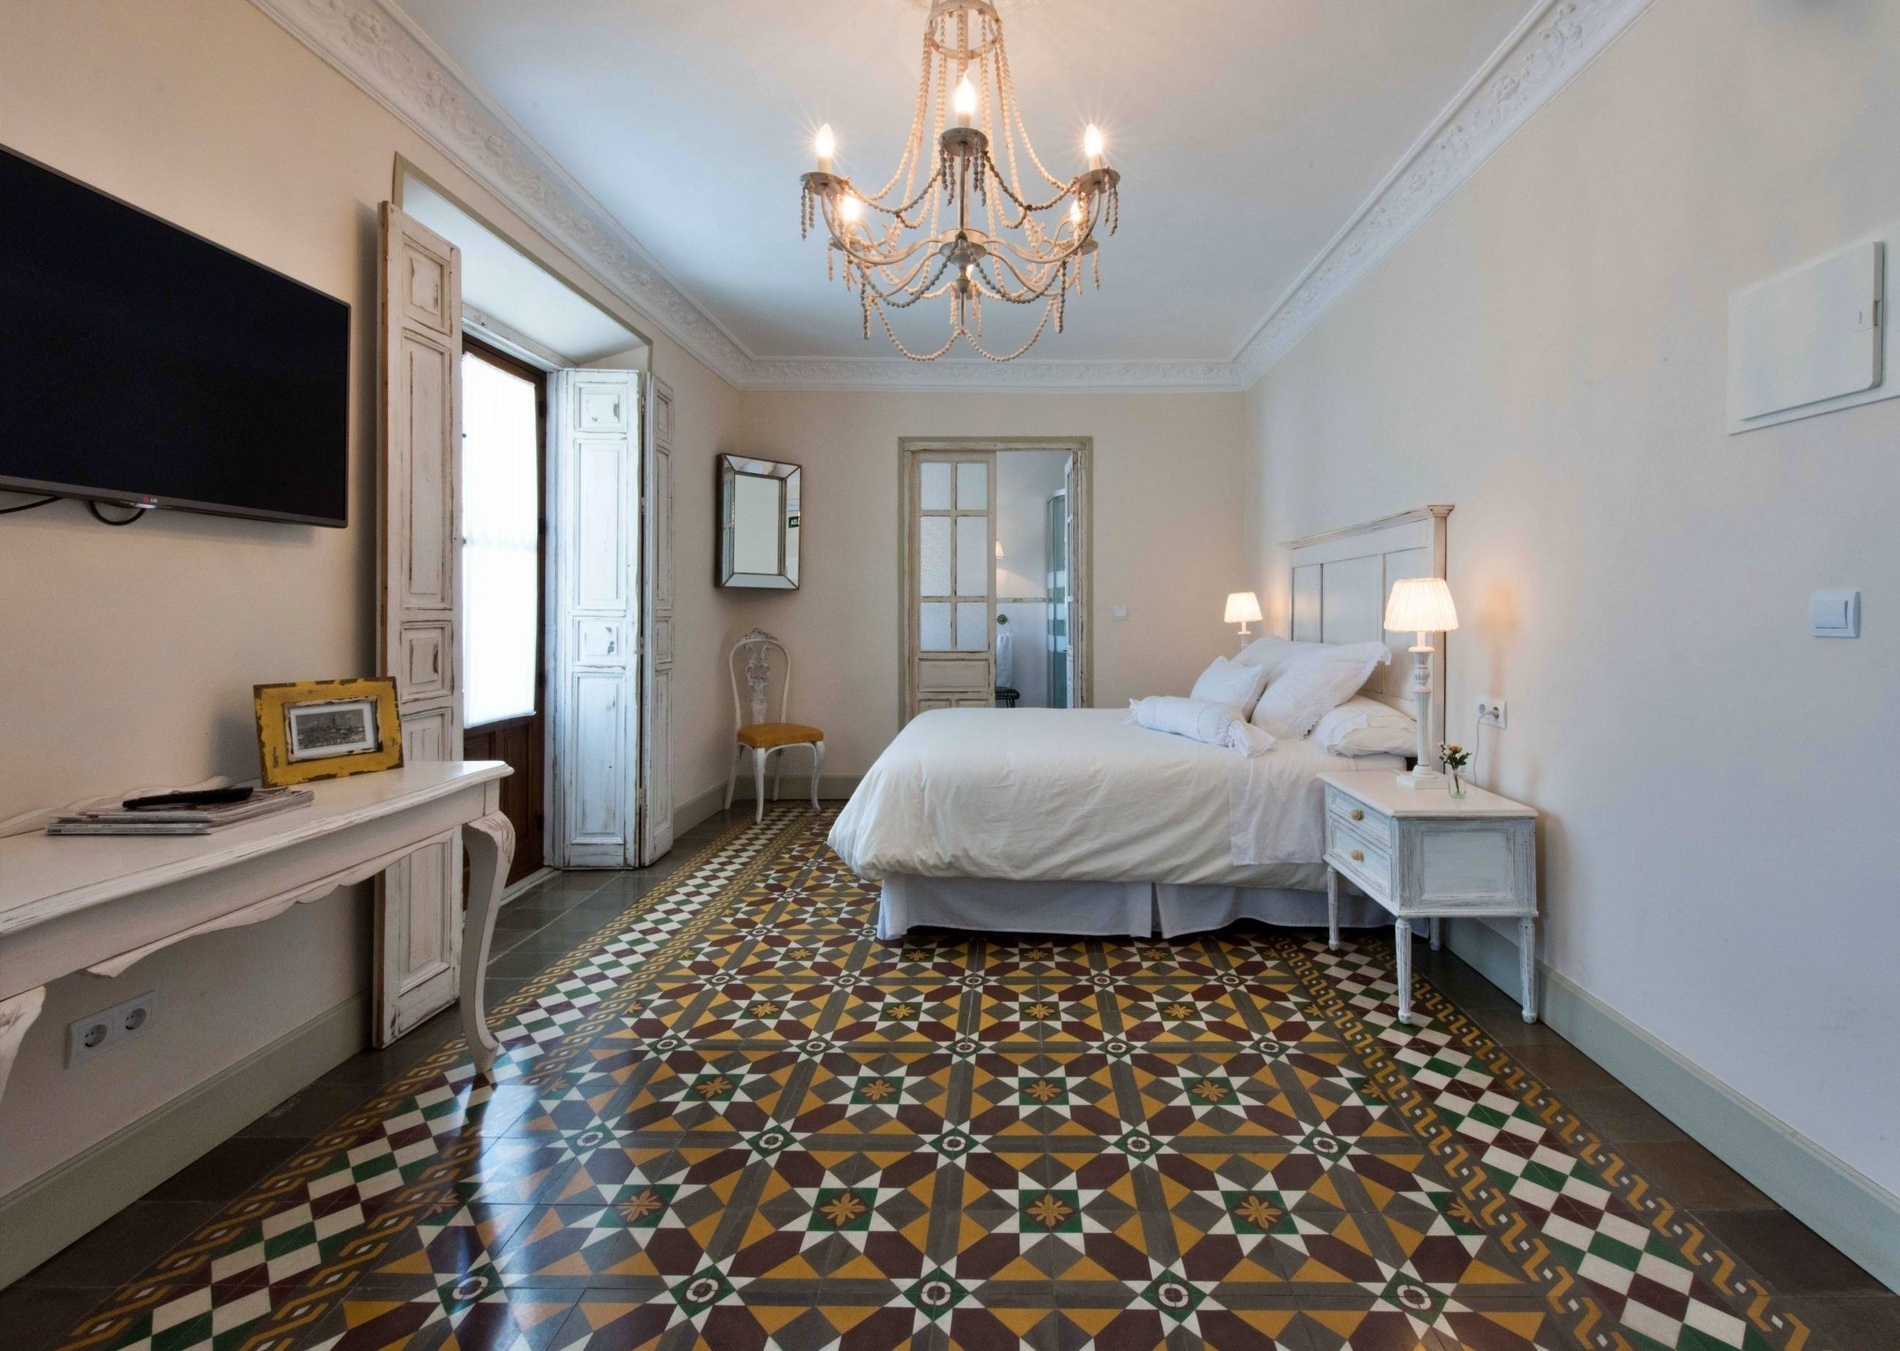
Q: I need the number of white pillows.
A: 5